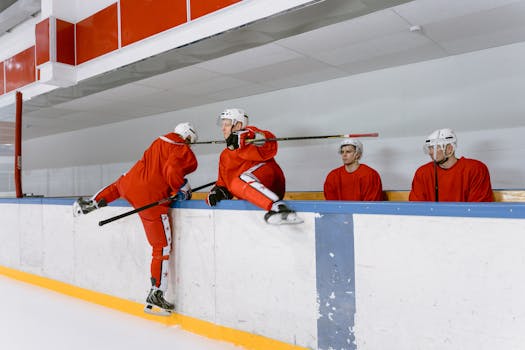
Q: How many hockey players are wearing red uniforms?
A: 4